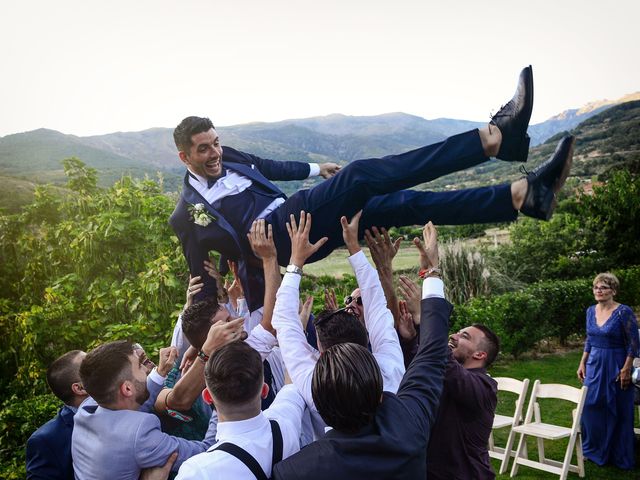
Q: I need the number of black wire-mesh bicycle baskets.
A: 0